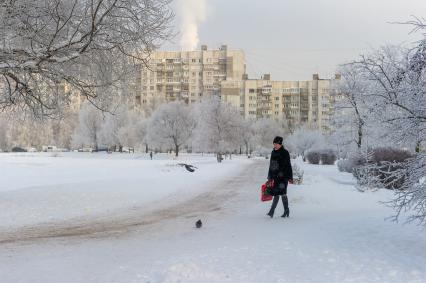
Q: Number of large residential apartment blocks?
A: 2